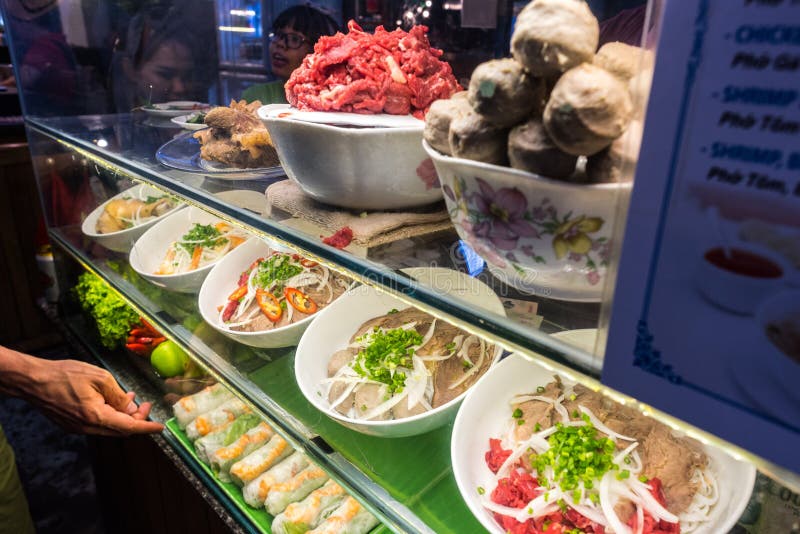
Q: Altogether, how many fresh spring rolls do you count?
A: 9